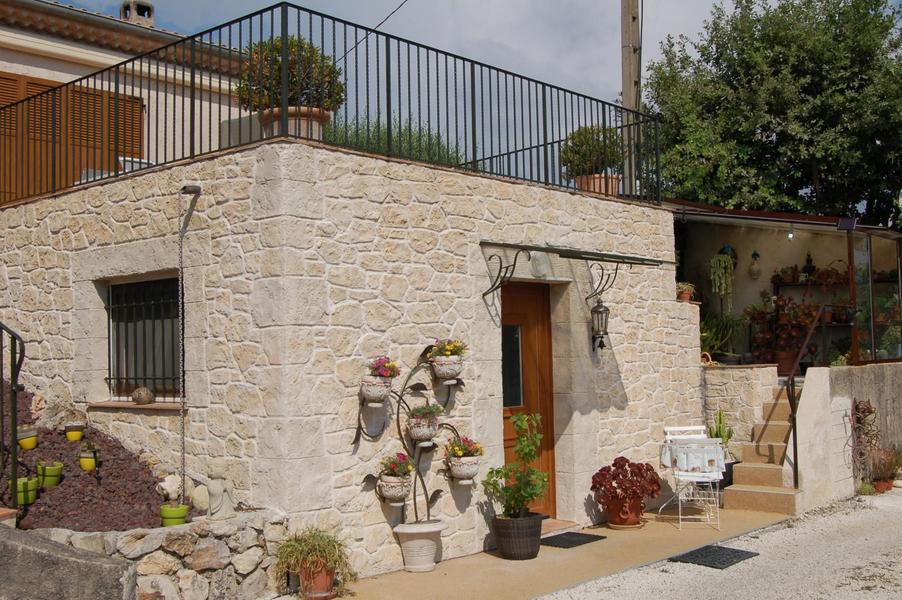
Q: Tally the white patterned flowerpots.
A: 5